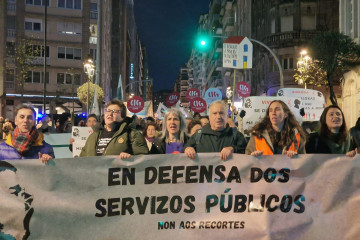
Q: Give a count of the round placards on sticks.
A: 6